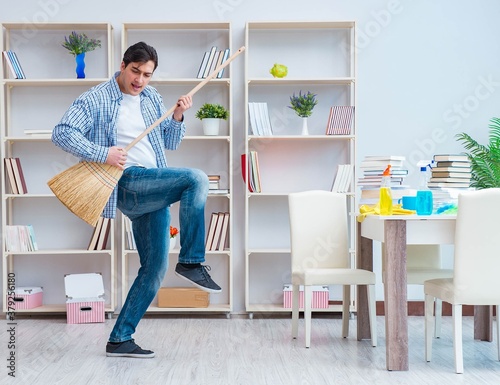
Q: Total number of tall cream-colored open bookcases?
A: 3